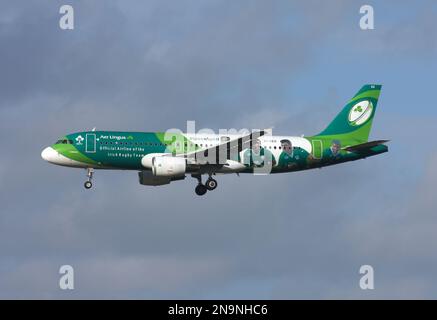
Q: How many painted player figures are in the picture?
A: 3